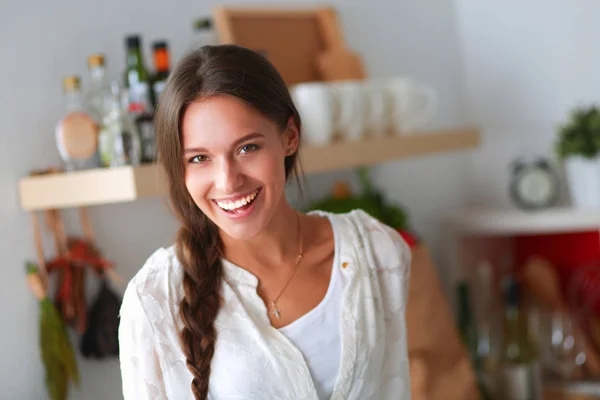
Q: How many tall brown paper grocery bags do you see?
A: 1